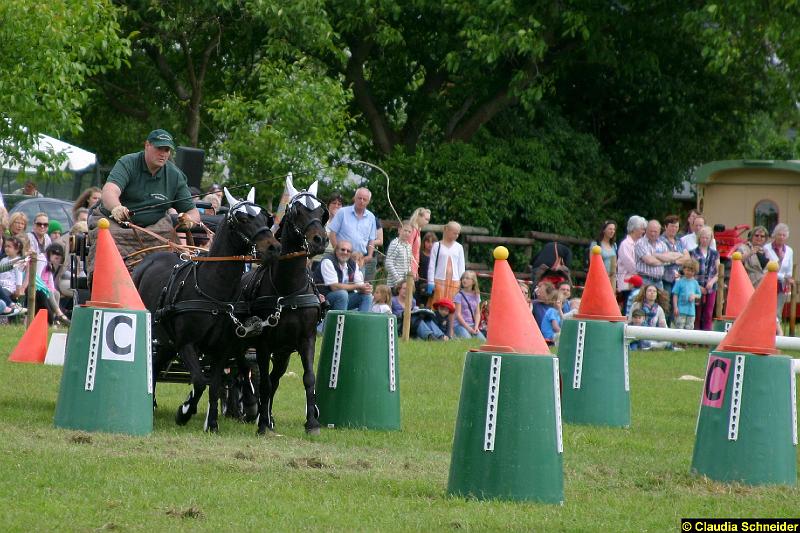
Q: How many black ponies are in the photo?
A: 2